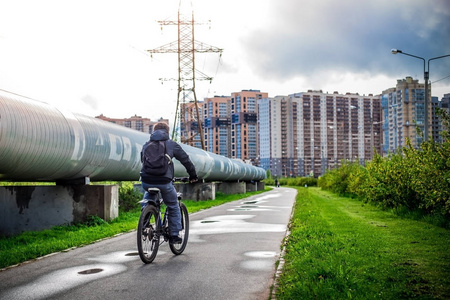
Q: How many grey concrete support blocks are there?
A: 5